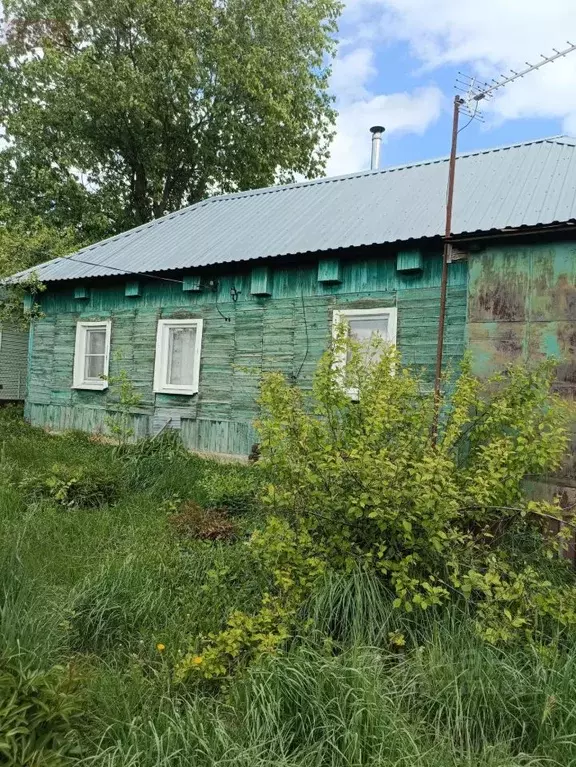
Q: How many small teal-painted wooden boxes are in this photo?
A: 6